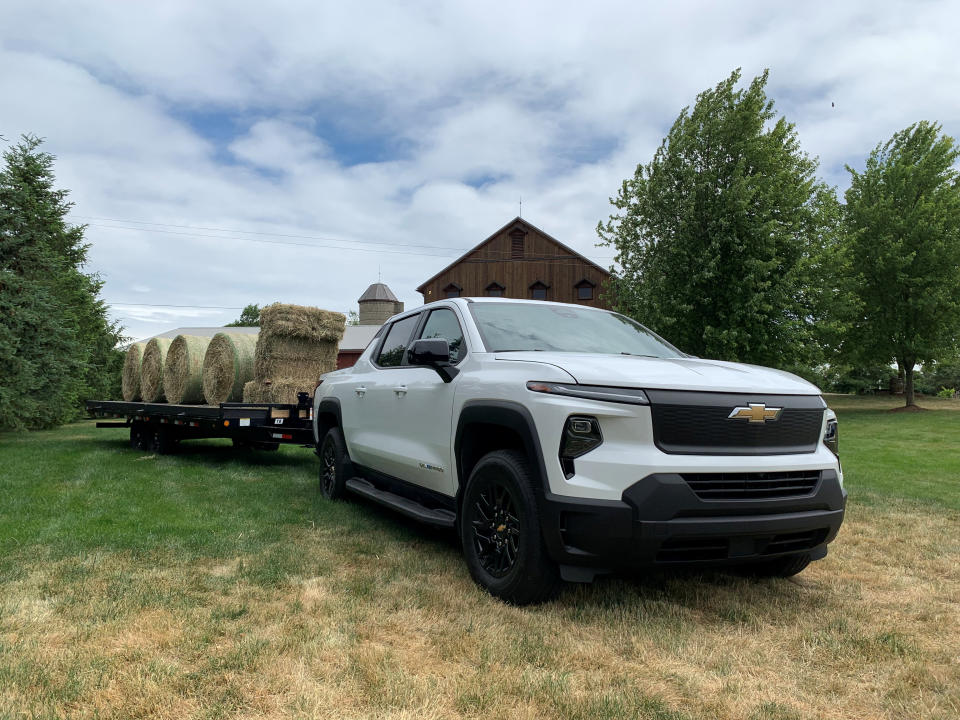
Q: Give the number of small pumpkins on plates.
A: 0